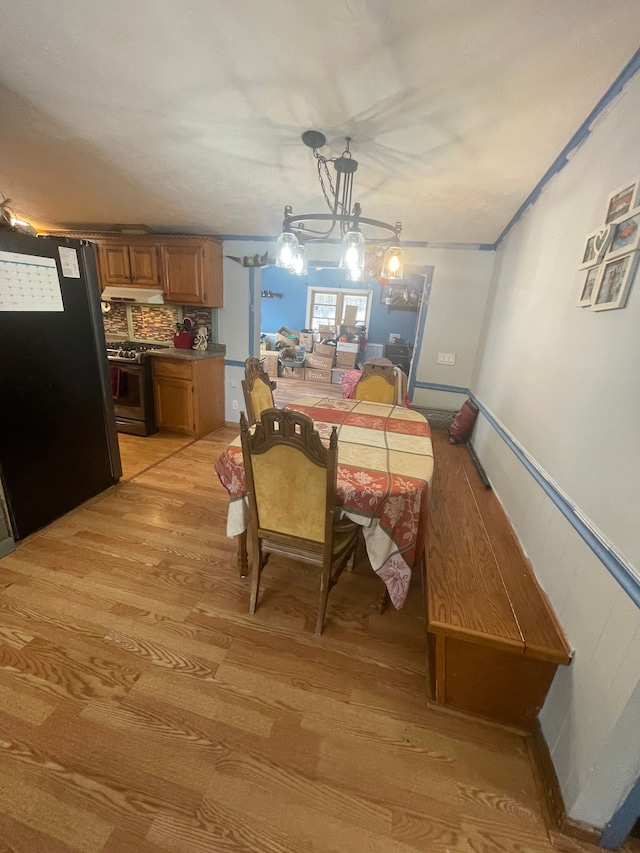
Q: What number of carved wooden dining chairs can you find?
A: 3